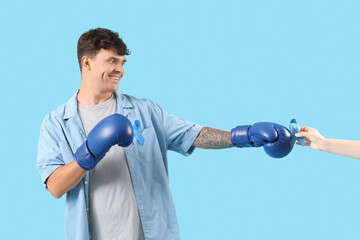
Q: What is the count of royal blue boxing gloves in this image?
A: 2